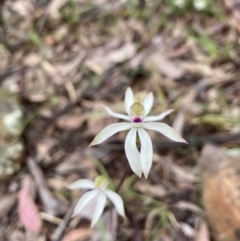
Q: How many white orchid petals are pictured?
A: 12